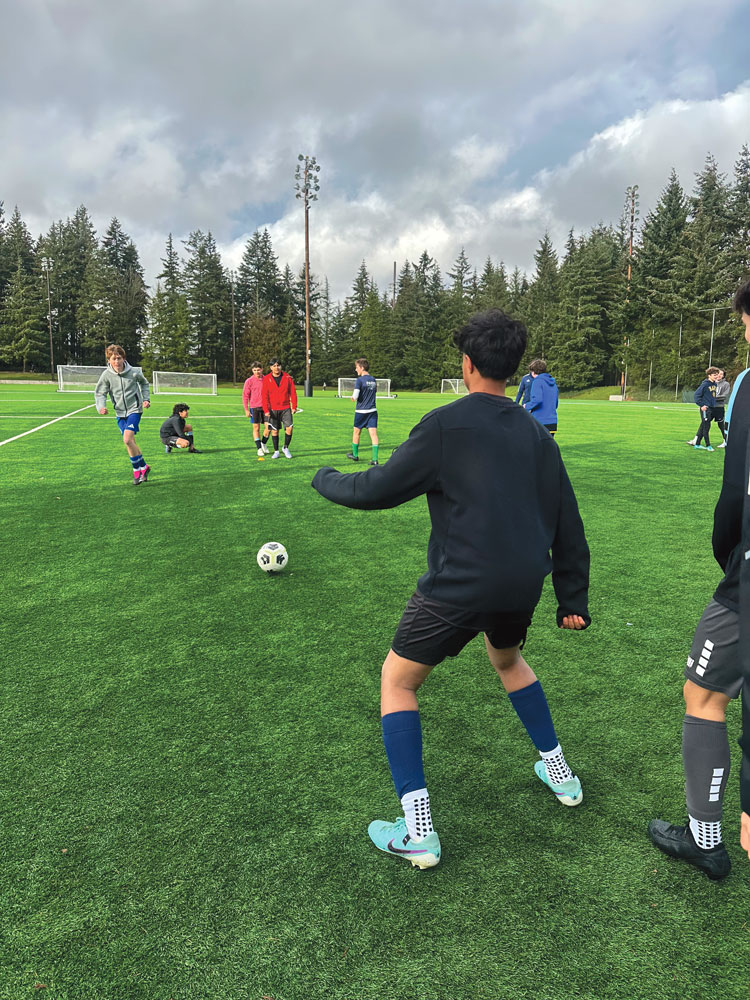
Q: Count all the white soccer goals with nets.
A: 4